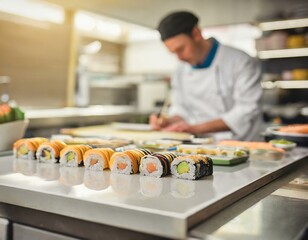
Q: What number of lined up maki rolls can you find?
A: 7